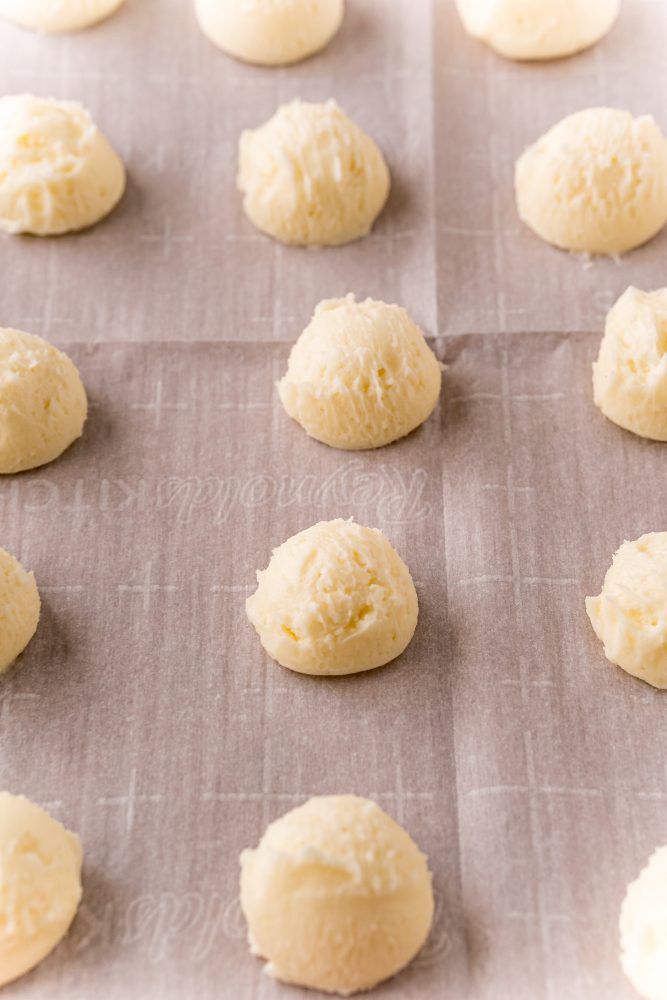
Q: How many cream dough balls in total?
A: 15